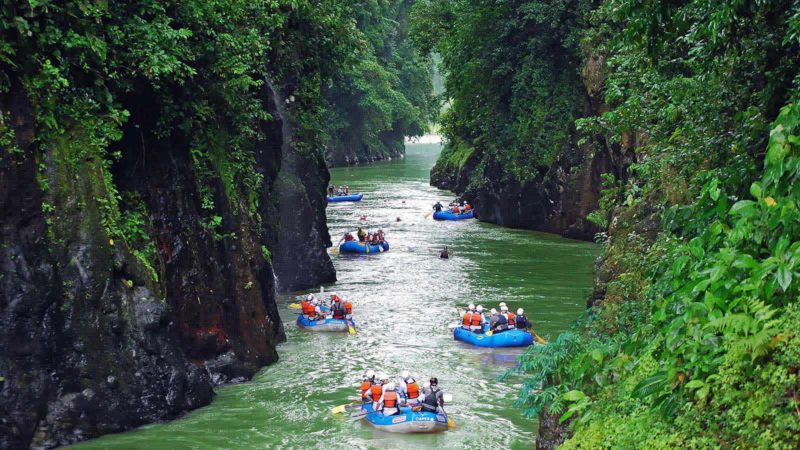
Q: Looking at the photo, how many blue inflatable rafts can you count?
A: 6